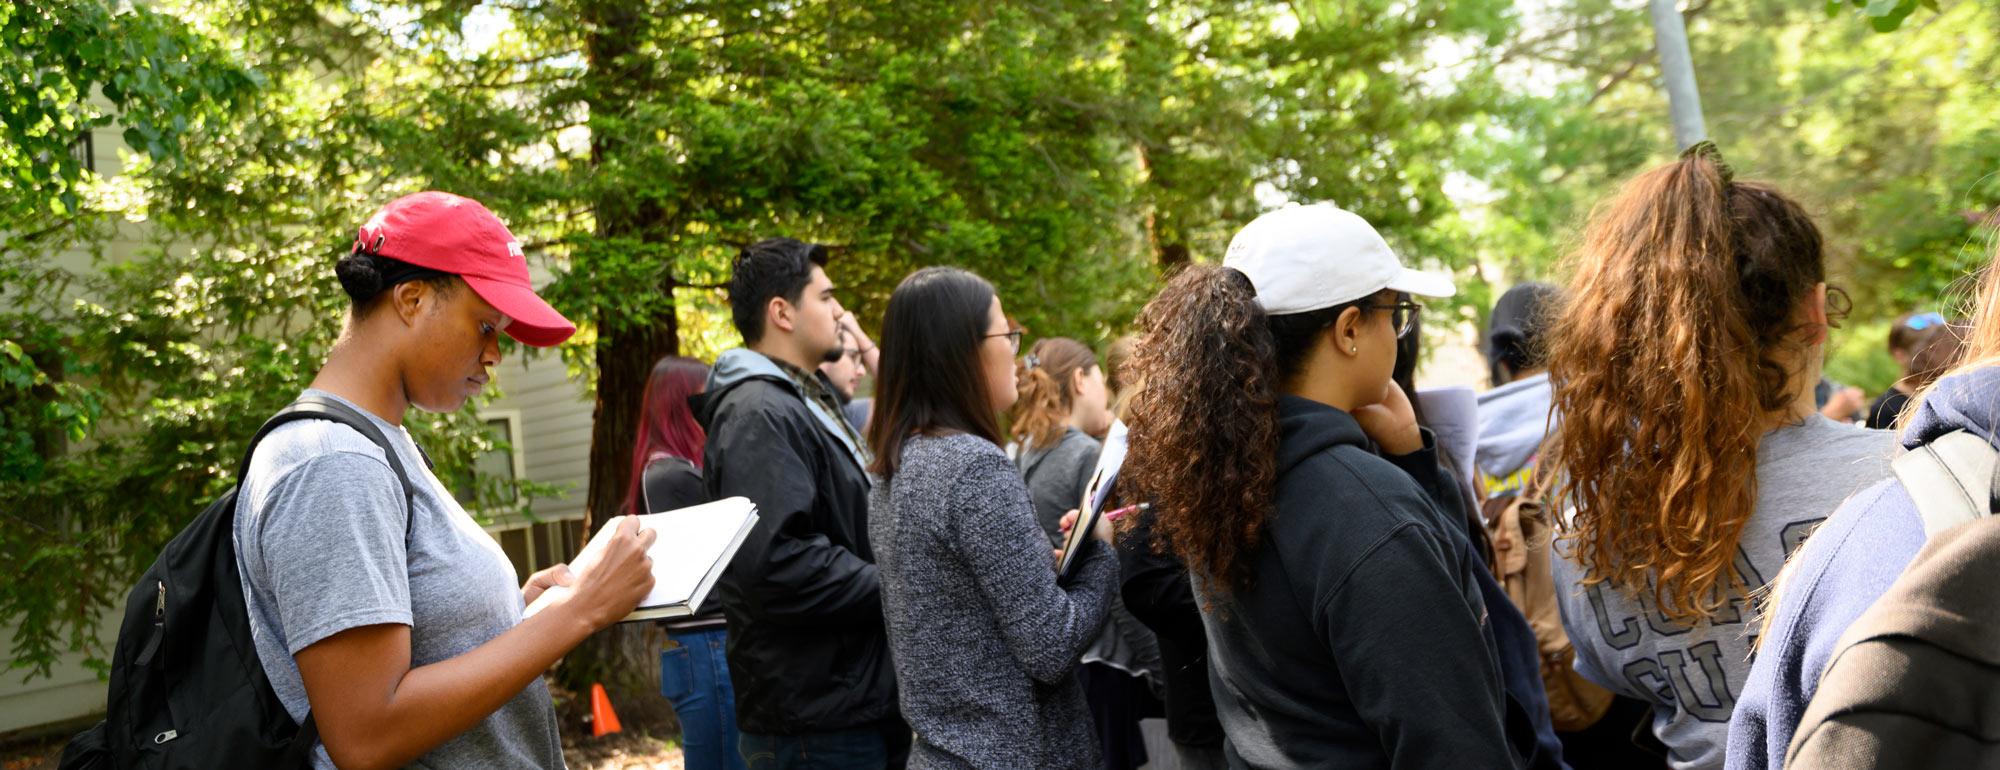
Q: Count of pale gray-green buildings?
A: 1